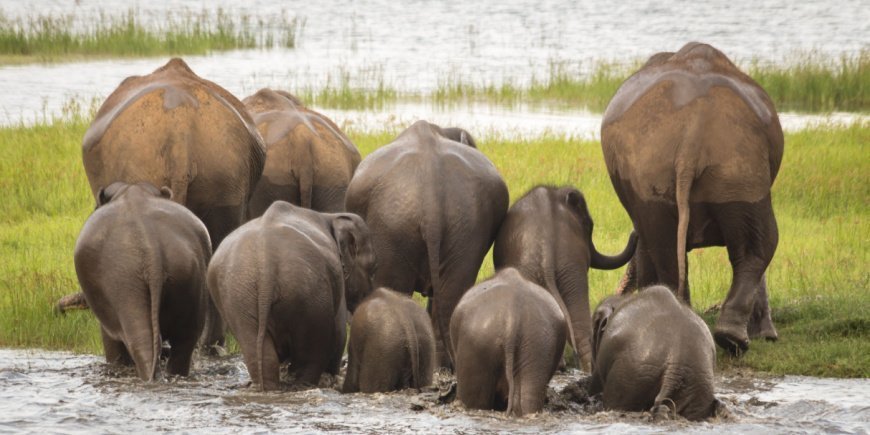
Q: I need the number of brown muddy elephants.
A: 3